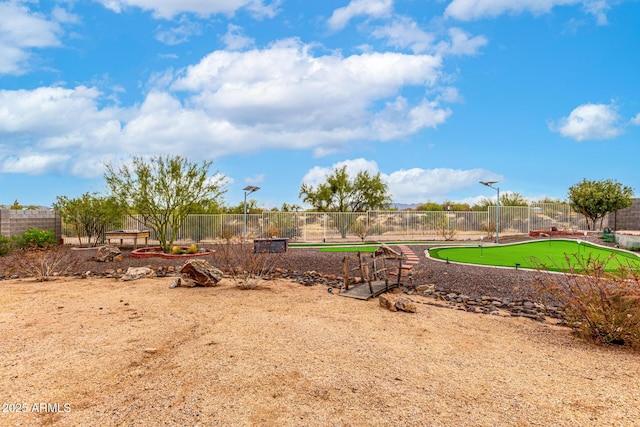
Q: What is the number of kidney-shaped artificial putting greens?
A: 1